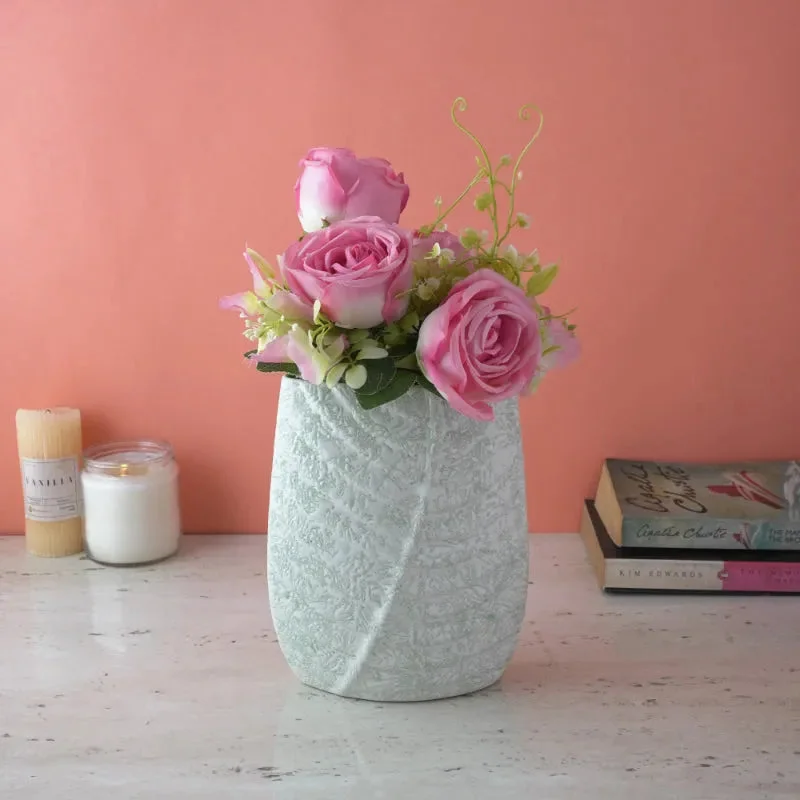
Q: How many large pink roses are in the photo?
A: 3